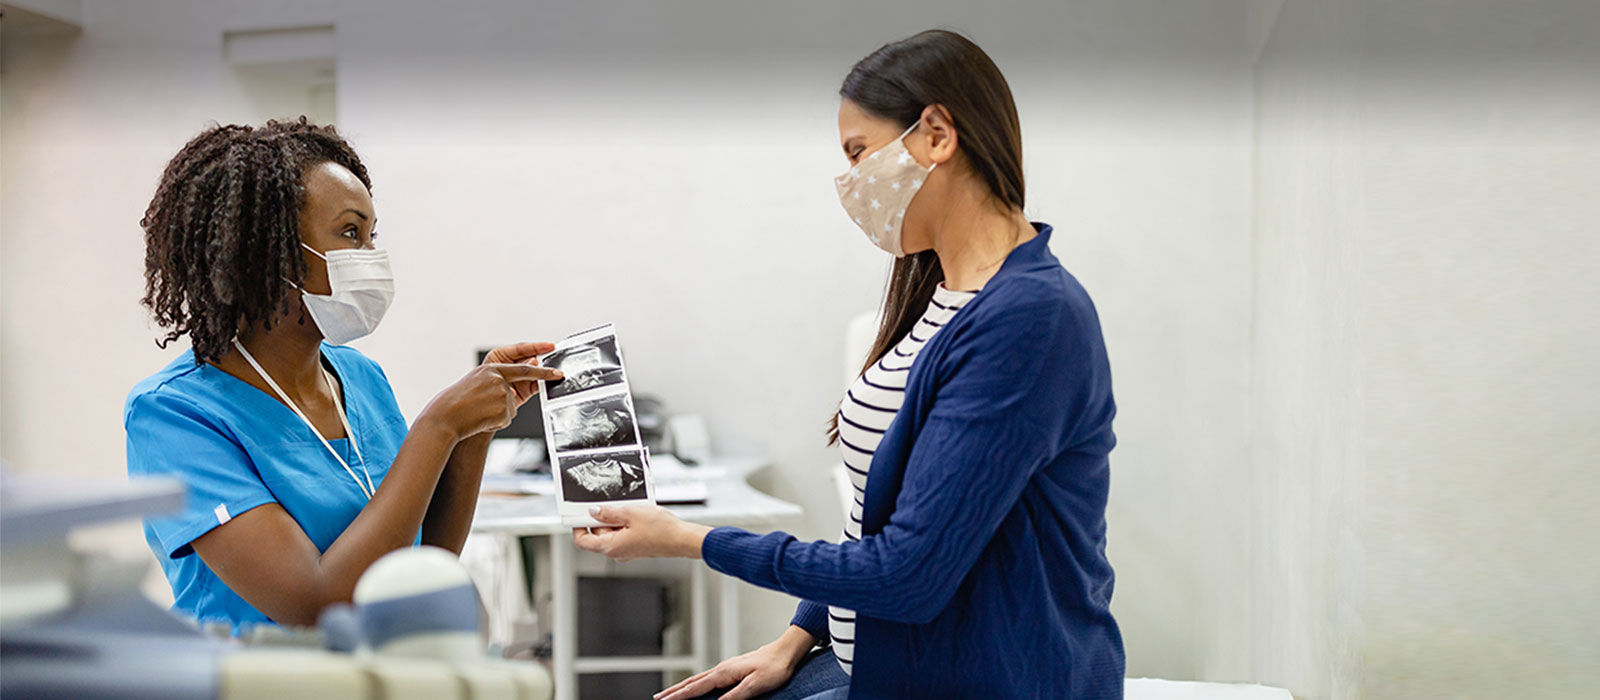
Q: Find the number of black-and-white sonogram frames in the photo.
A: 3